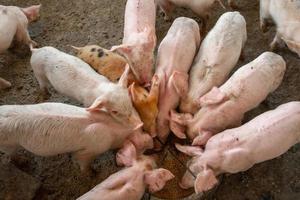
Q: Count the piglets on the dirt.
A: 12